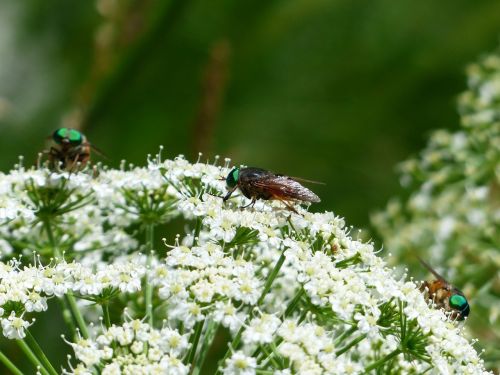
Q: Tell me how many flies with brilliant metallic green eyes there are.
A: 3